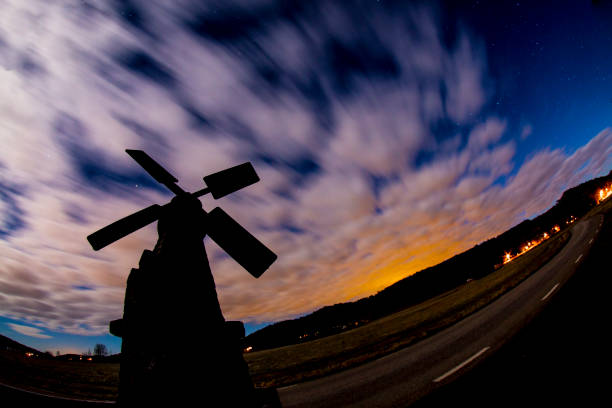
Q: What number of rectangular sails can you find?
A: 4